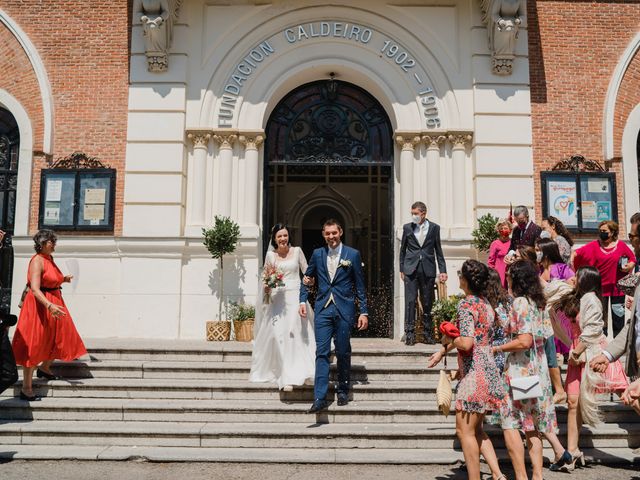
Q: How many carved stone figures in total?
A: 2